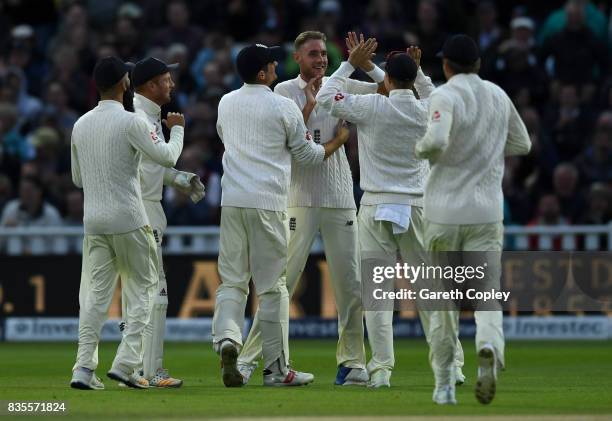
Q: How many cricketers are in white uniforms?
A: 6